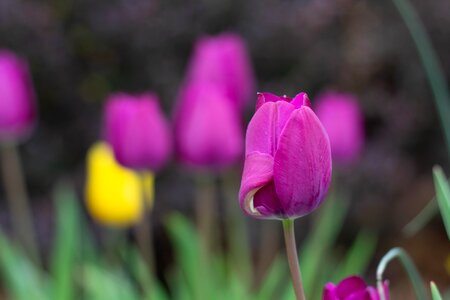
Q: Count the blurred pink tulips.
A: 5